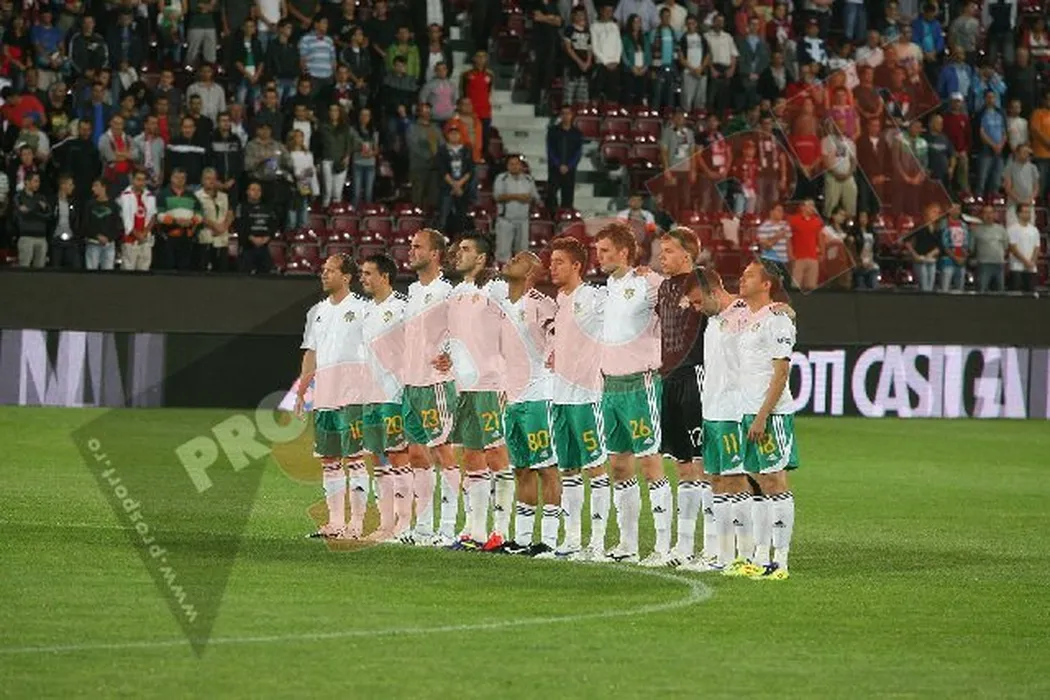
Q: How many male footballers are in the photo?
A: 10